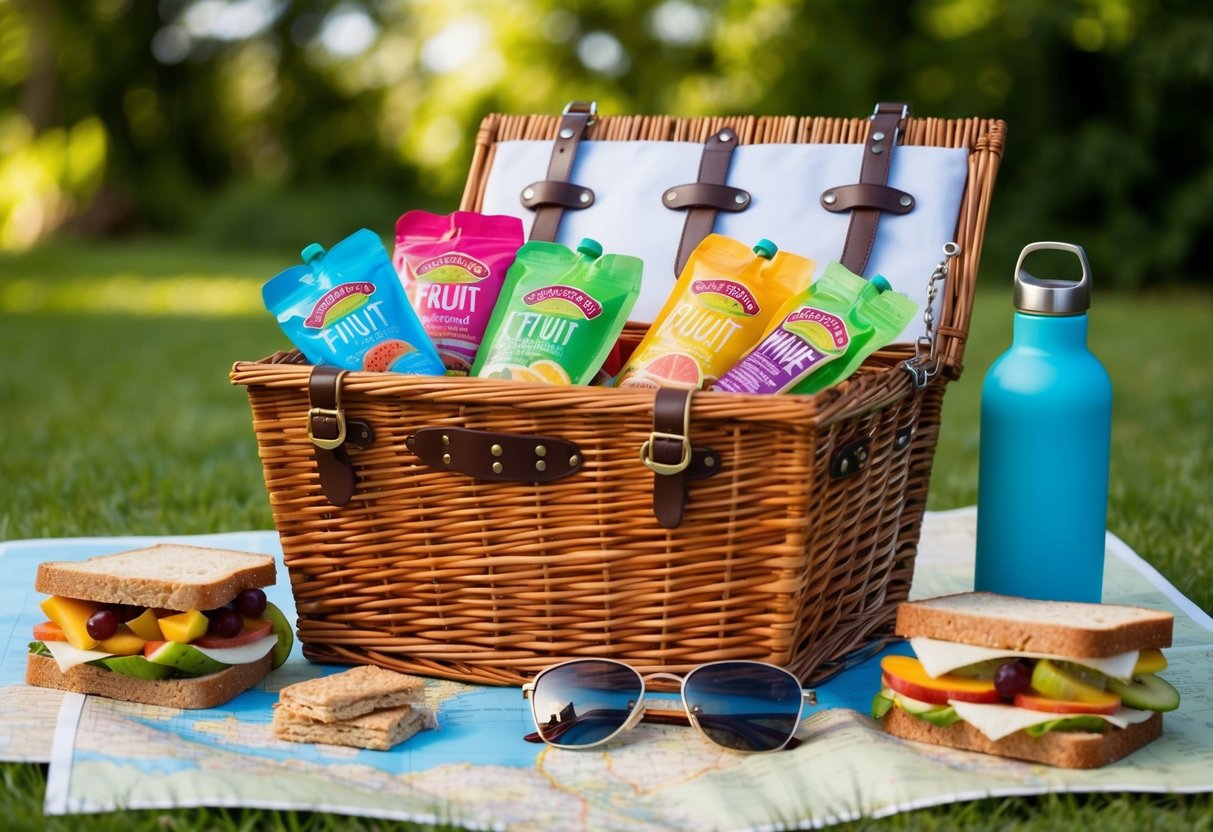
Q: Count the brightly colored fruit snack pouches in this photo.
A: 5